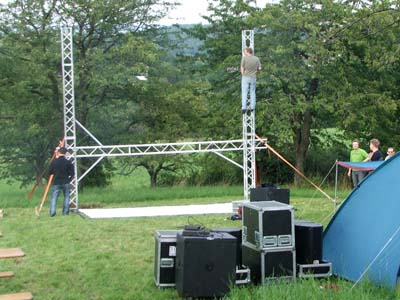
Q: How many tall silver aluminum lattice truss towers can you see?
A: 2